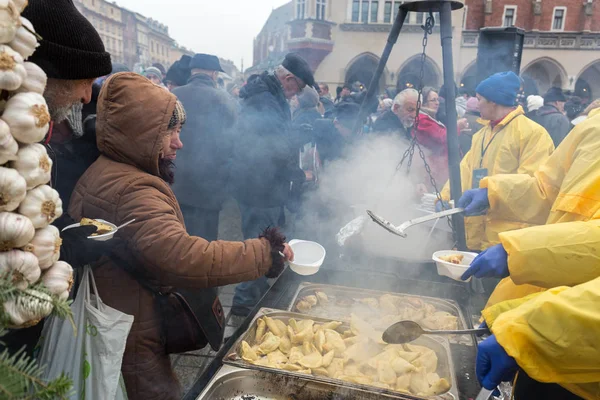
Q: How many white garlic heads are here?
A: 15